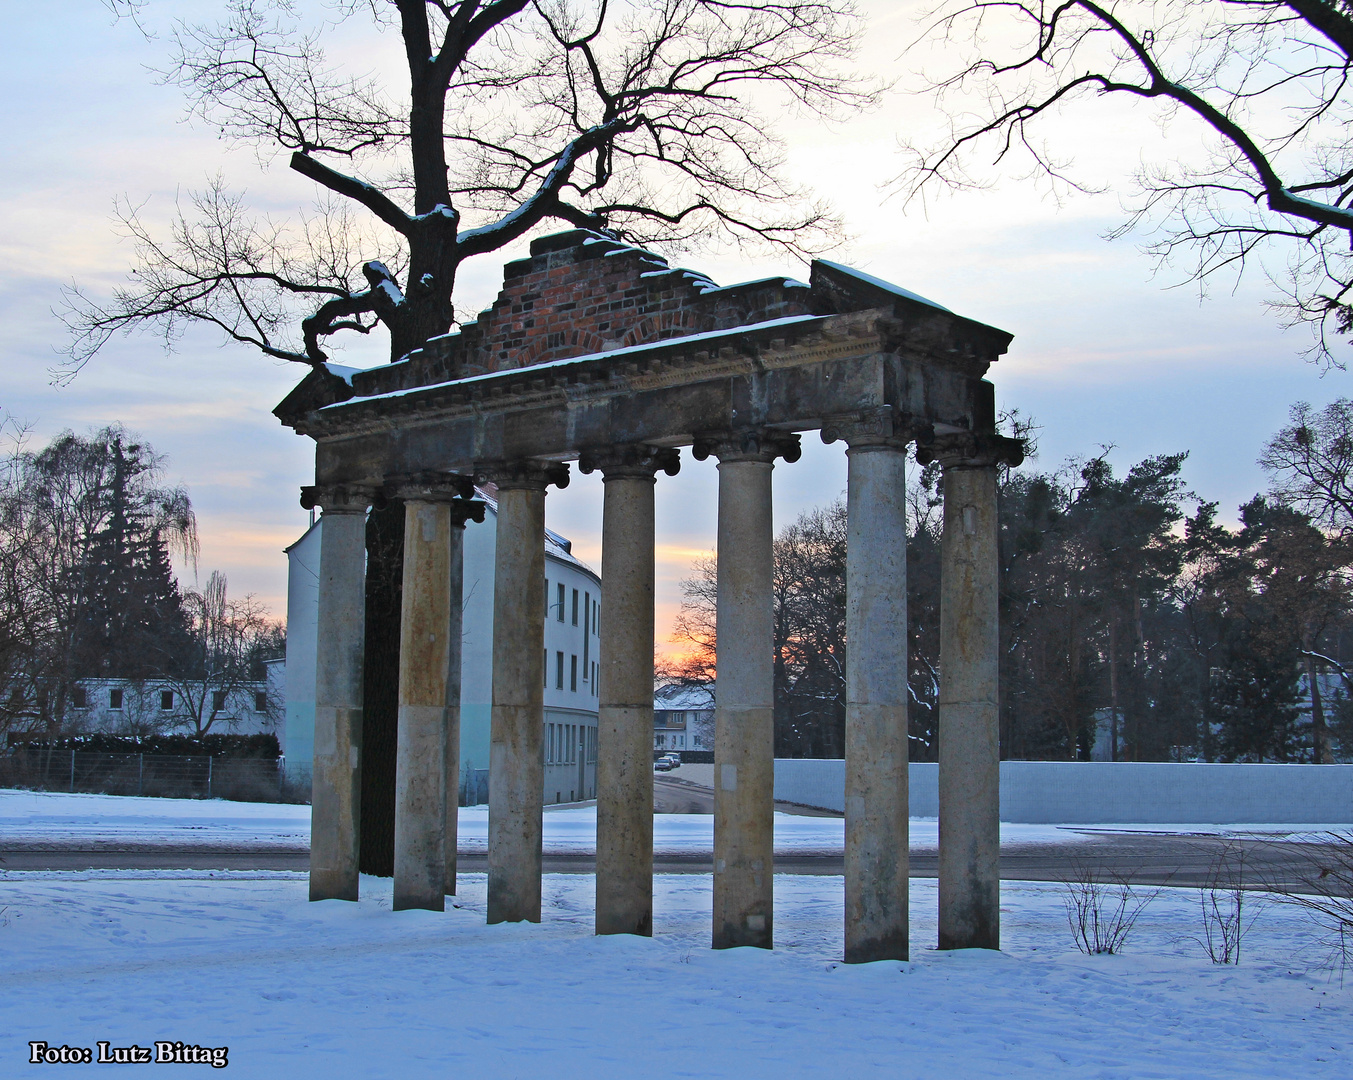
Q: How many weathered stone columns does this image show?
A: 8